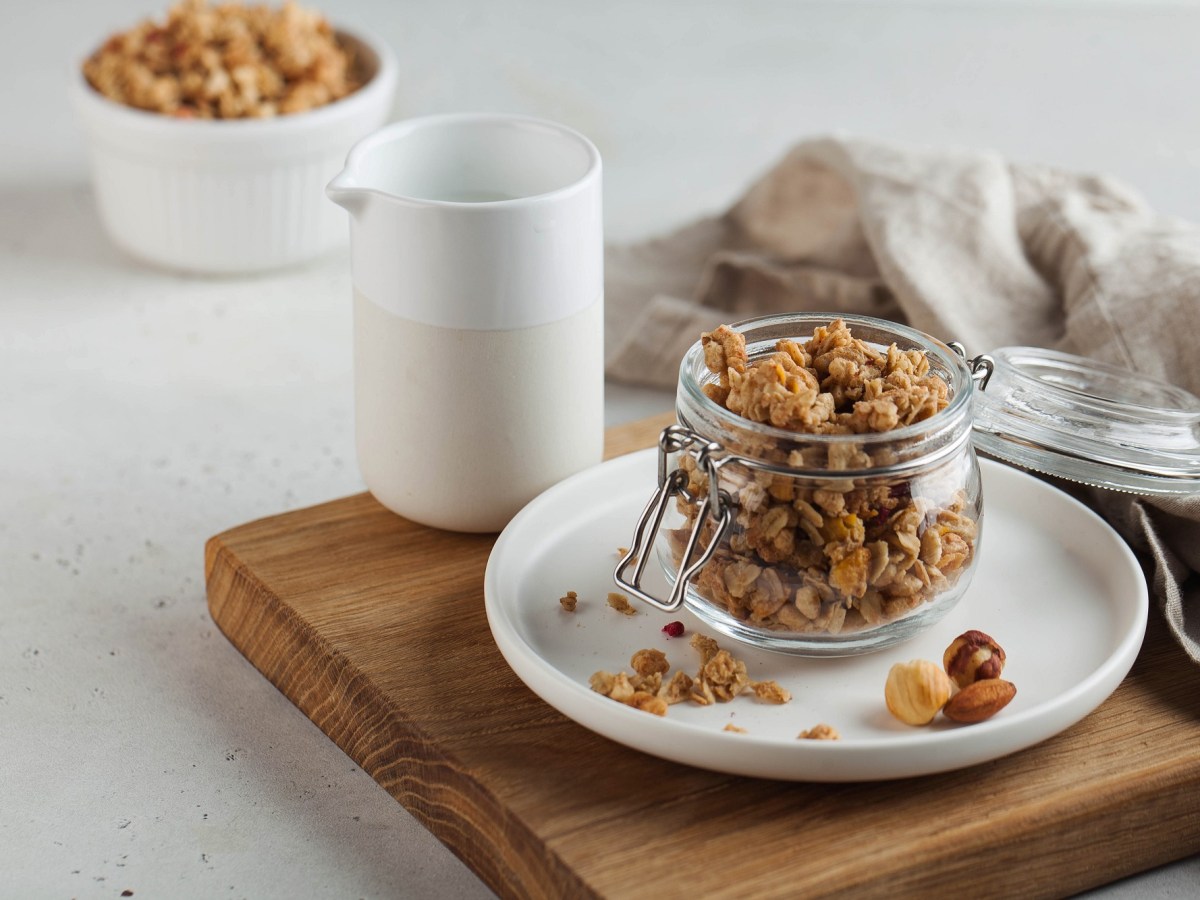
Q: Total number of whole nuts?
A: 3